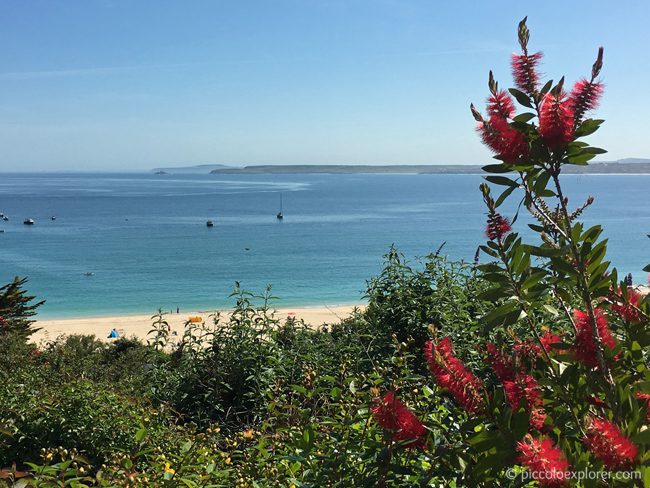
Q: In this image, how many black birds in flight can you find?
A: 0